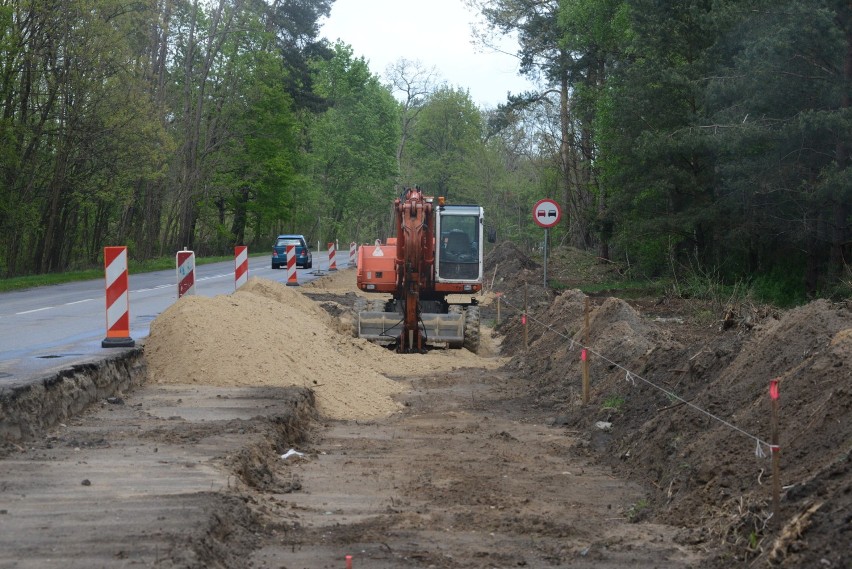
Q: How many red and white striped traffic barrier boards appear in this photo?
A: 6